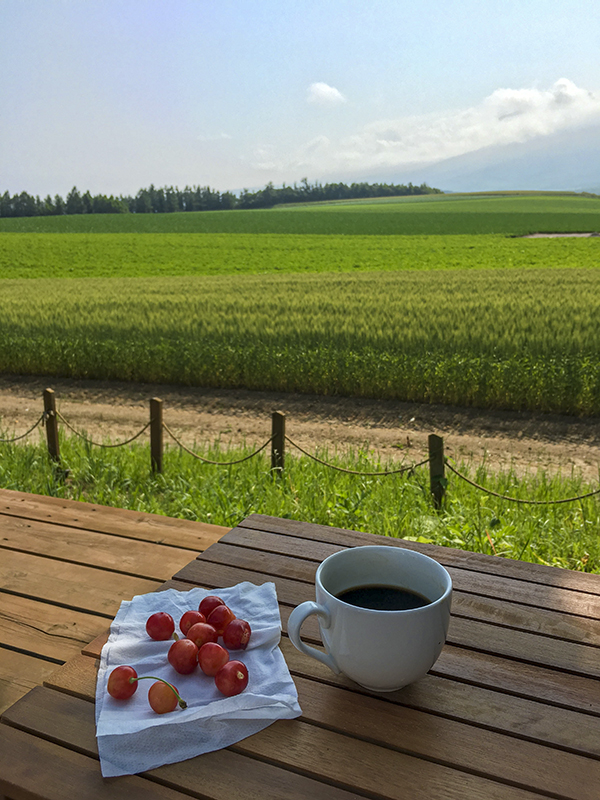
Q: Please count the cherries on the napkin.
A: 11